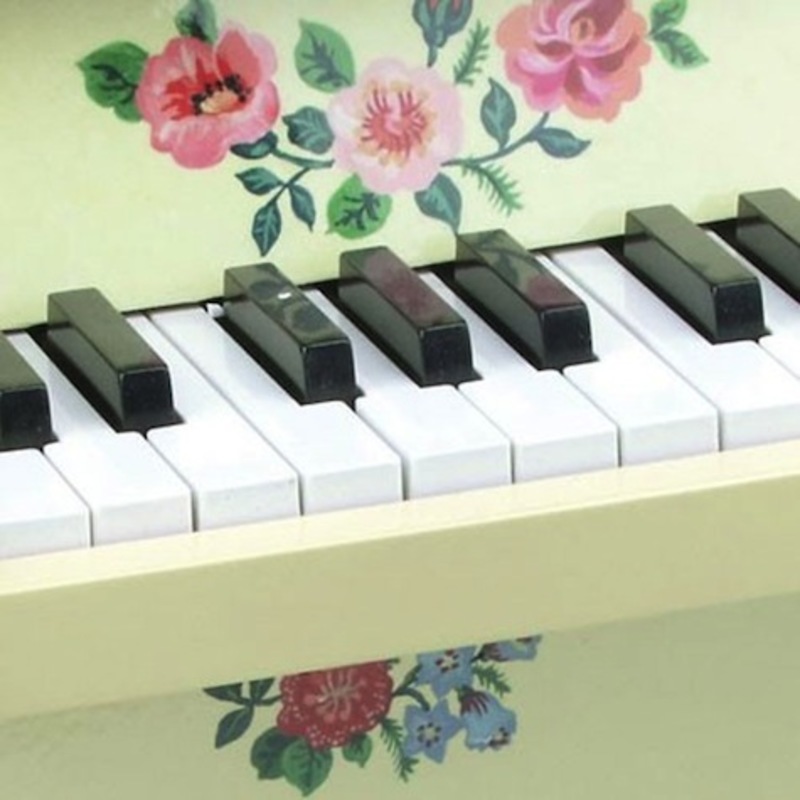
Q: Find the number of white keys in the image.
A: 9